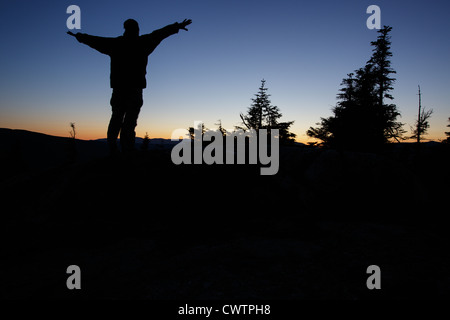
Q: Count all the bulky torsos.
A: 1